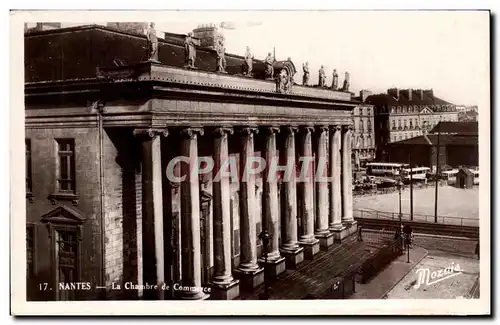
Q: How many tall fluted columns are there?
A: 10